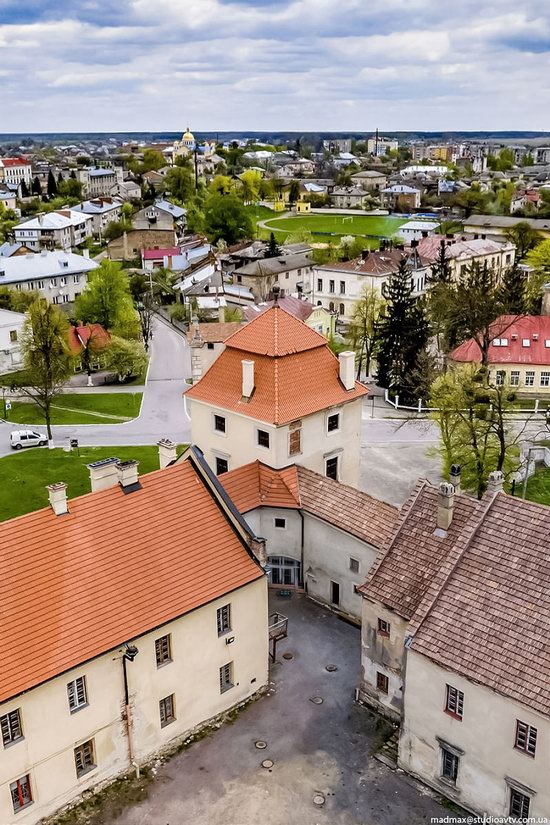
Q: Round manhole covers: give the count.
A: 6